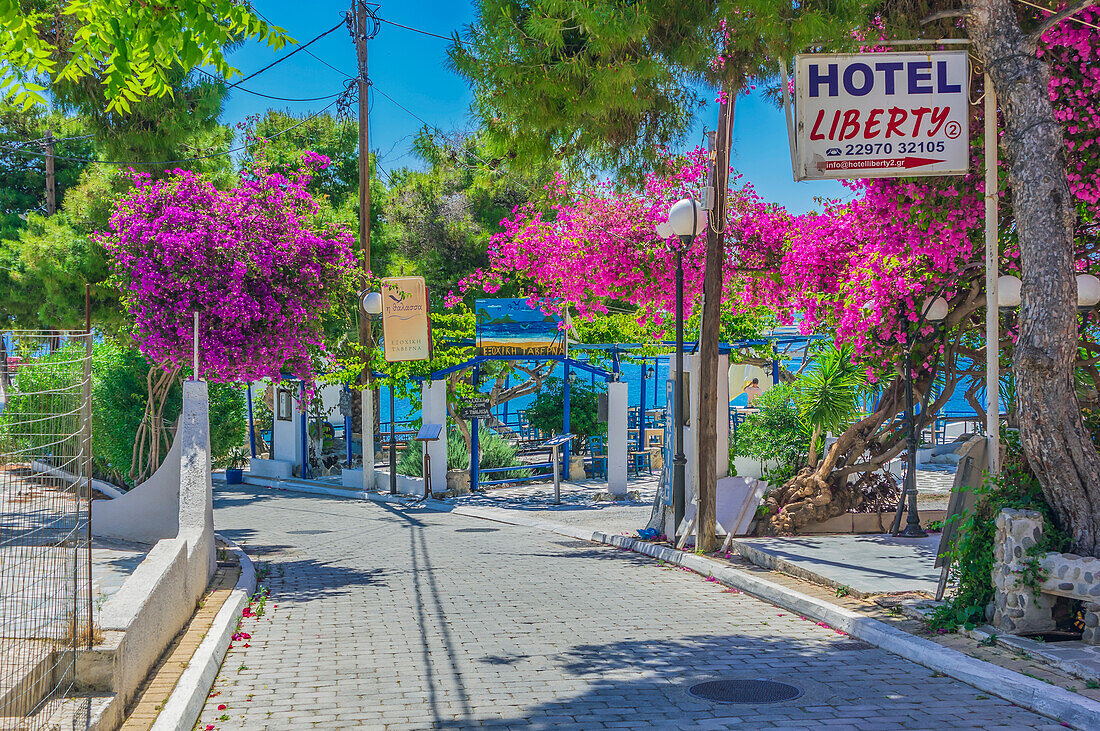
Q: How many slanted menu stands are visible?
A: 2